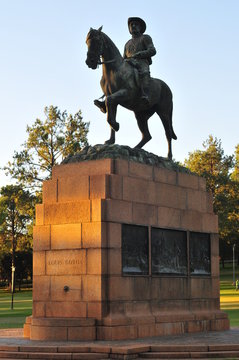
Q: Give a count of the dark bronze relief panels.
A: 3